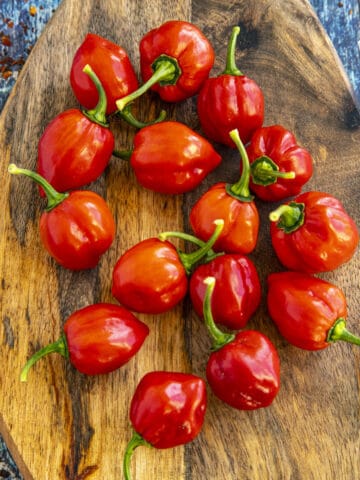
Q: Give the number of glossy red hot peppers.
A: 15